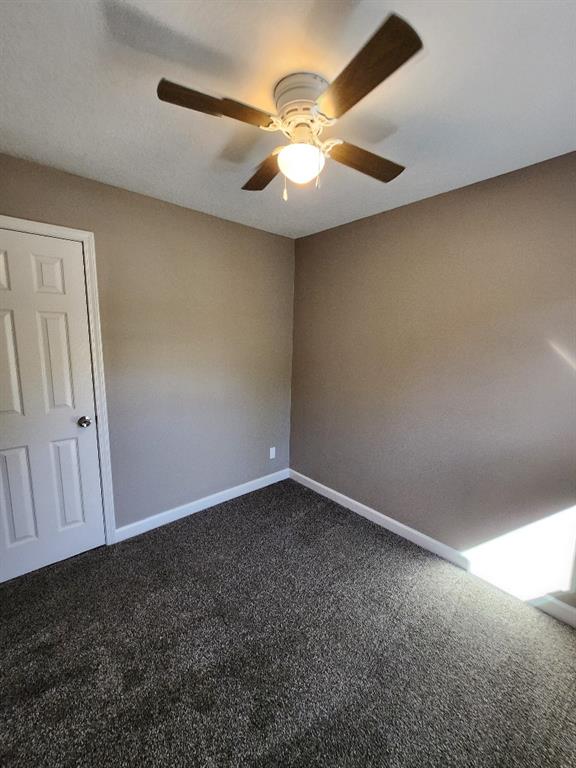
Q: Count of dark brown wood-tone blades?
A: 4